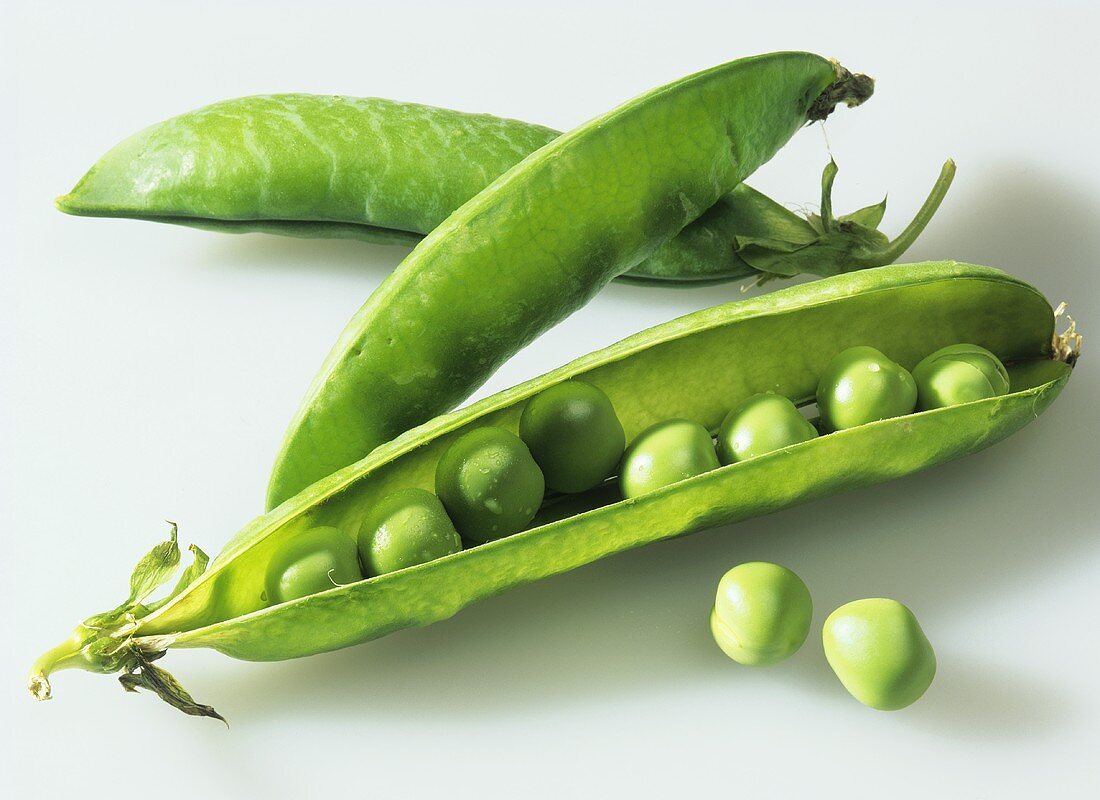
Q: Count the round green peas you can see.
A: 10